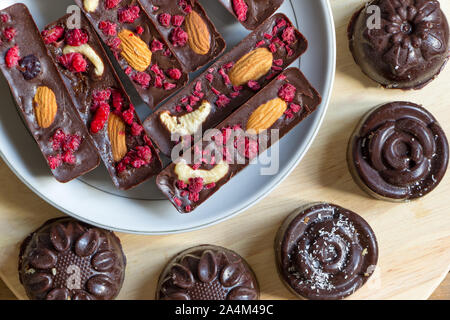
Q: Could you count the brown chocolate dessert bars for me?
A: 7